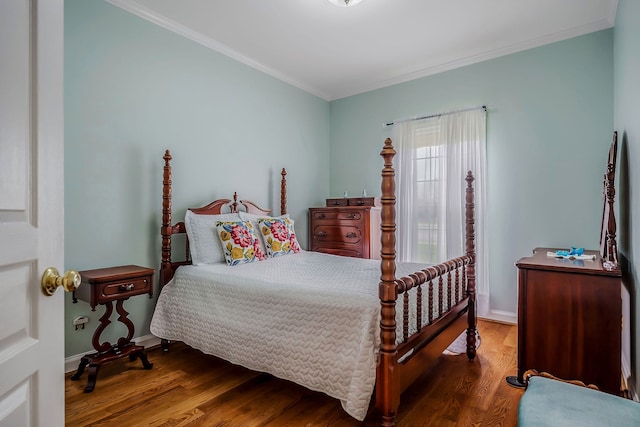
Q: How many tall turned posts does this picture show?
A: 4